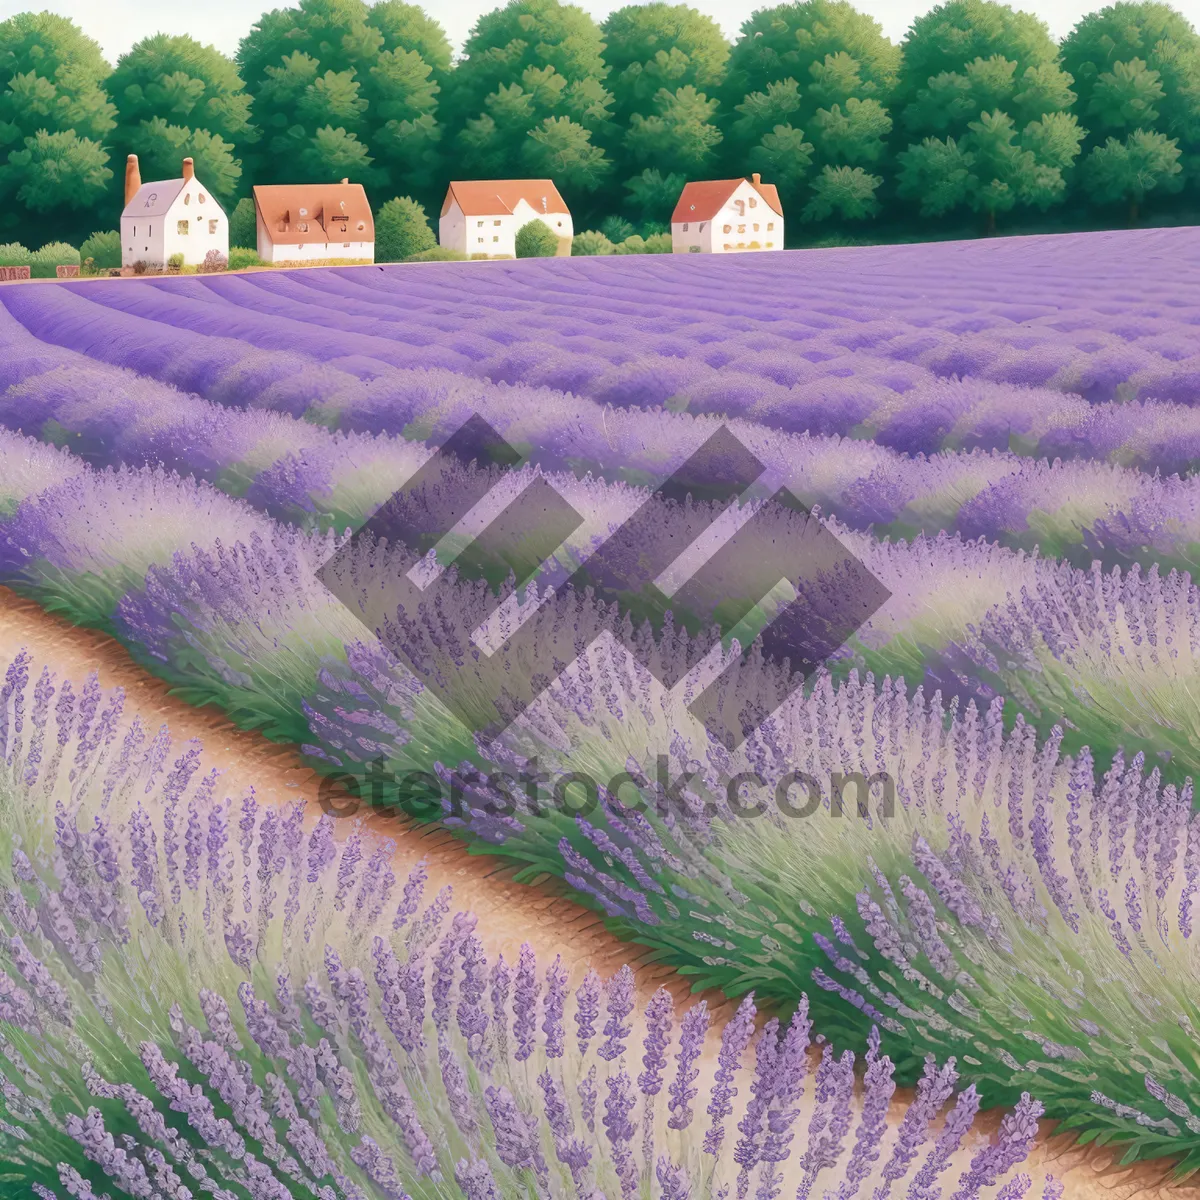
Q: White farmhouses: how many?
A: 4